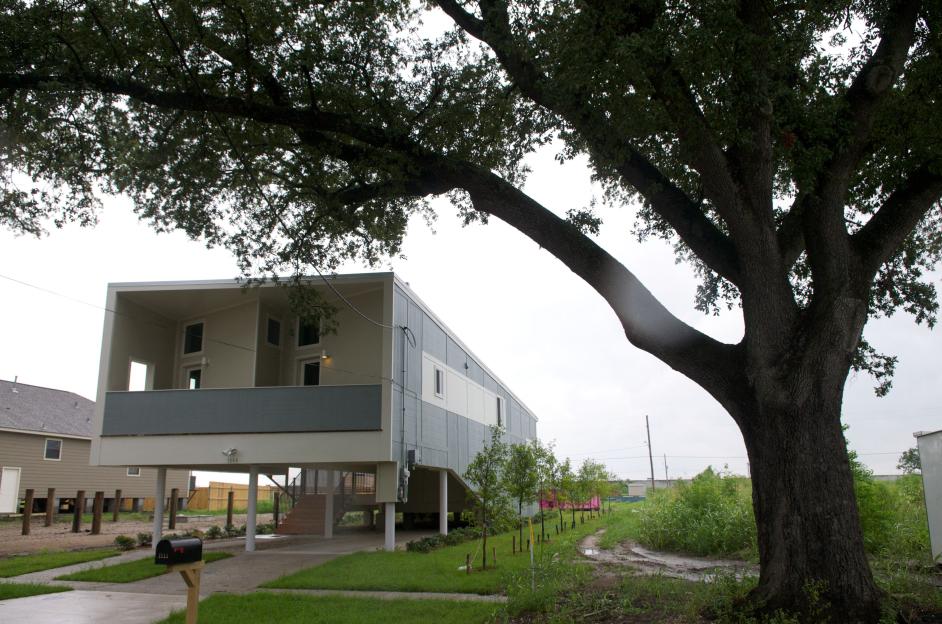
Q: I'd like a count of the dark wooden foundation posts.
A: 8